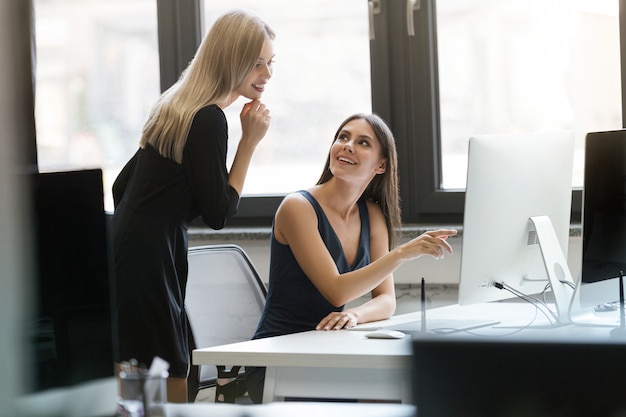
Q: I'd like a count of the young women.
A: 2